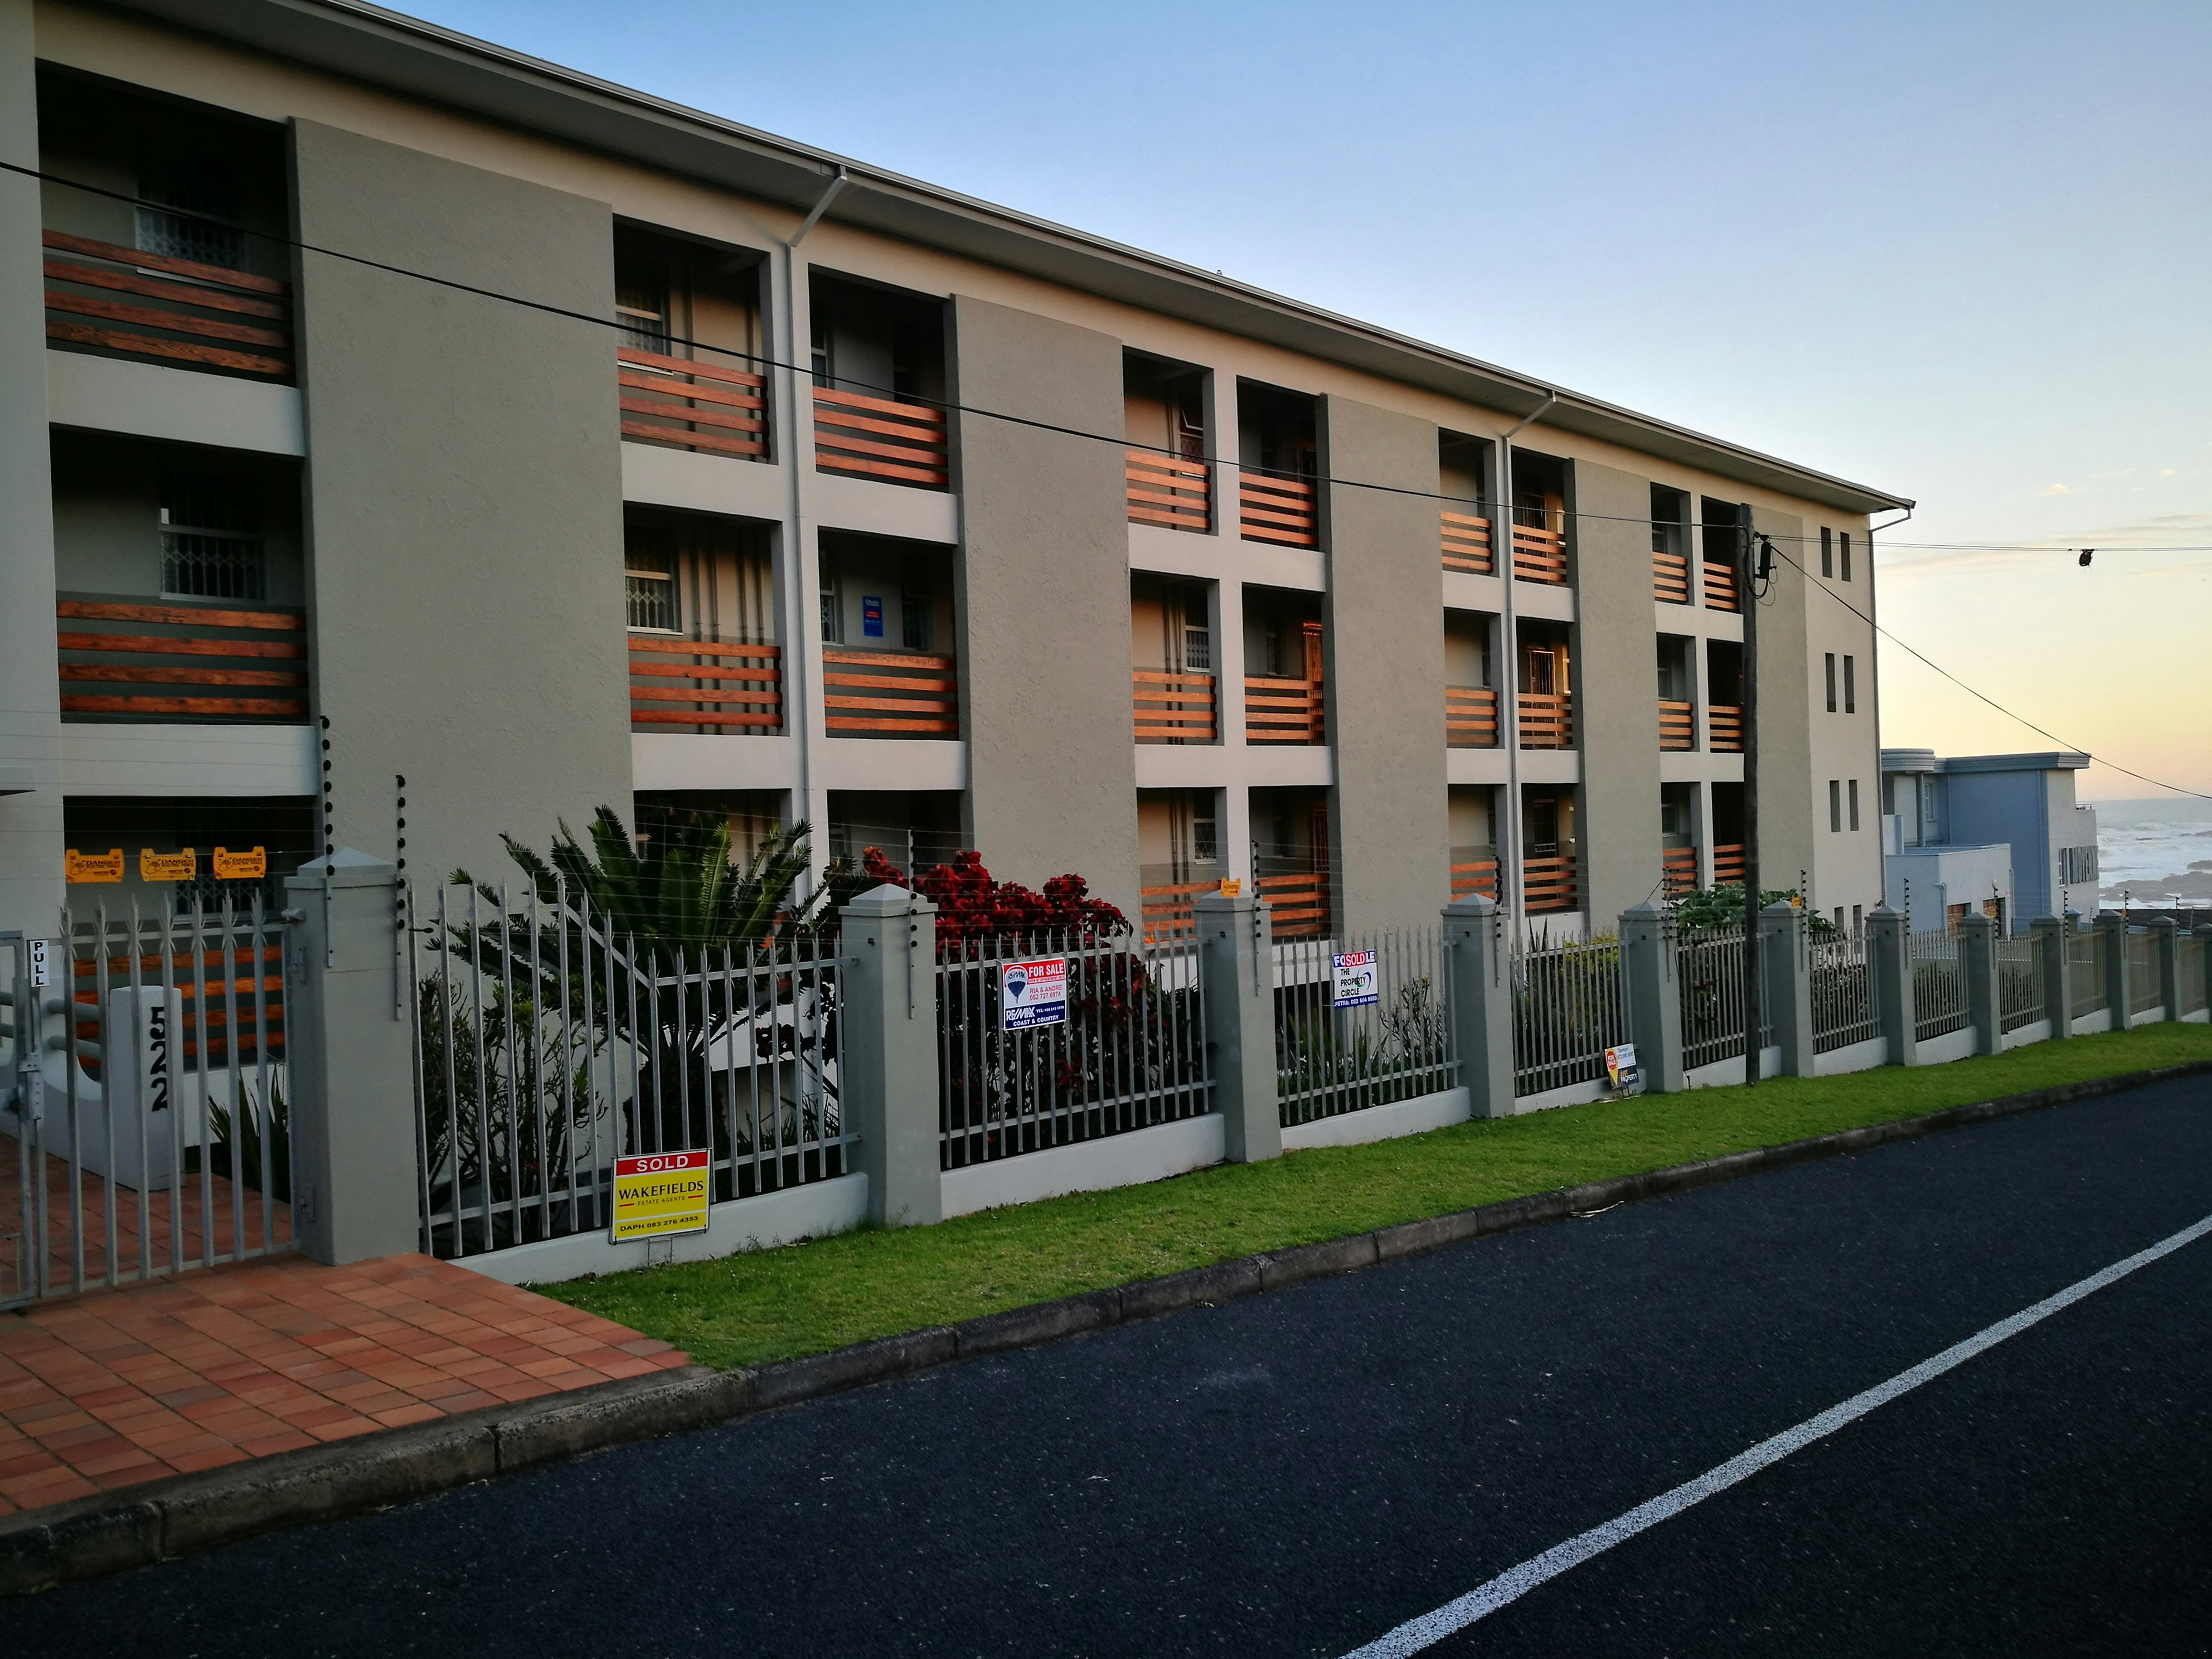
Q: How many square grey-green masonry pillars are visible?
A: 12